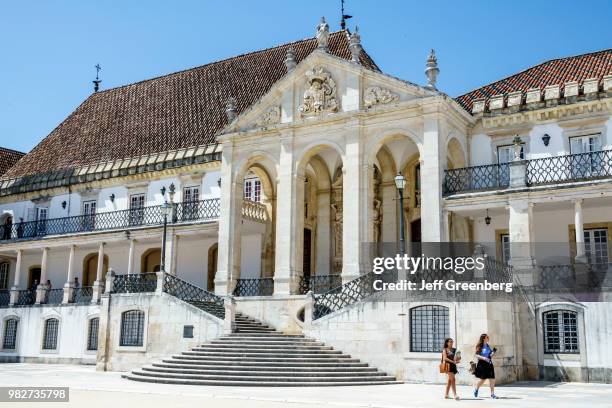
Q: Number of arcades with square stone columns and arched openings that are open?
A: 3